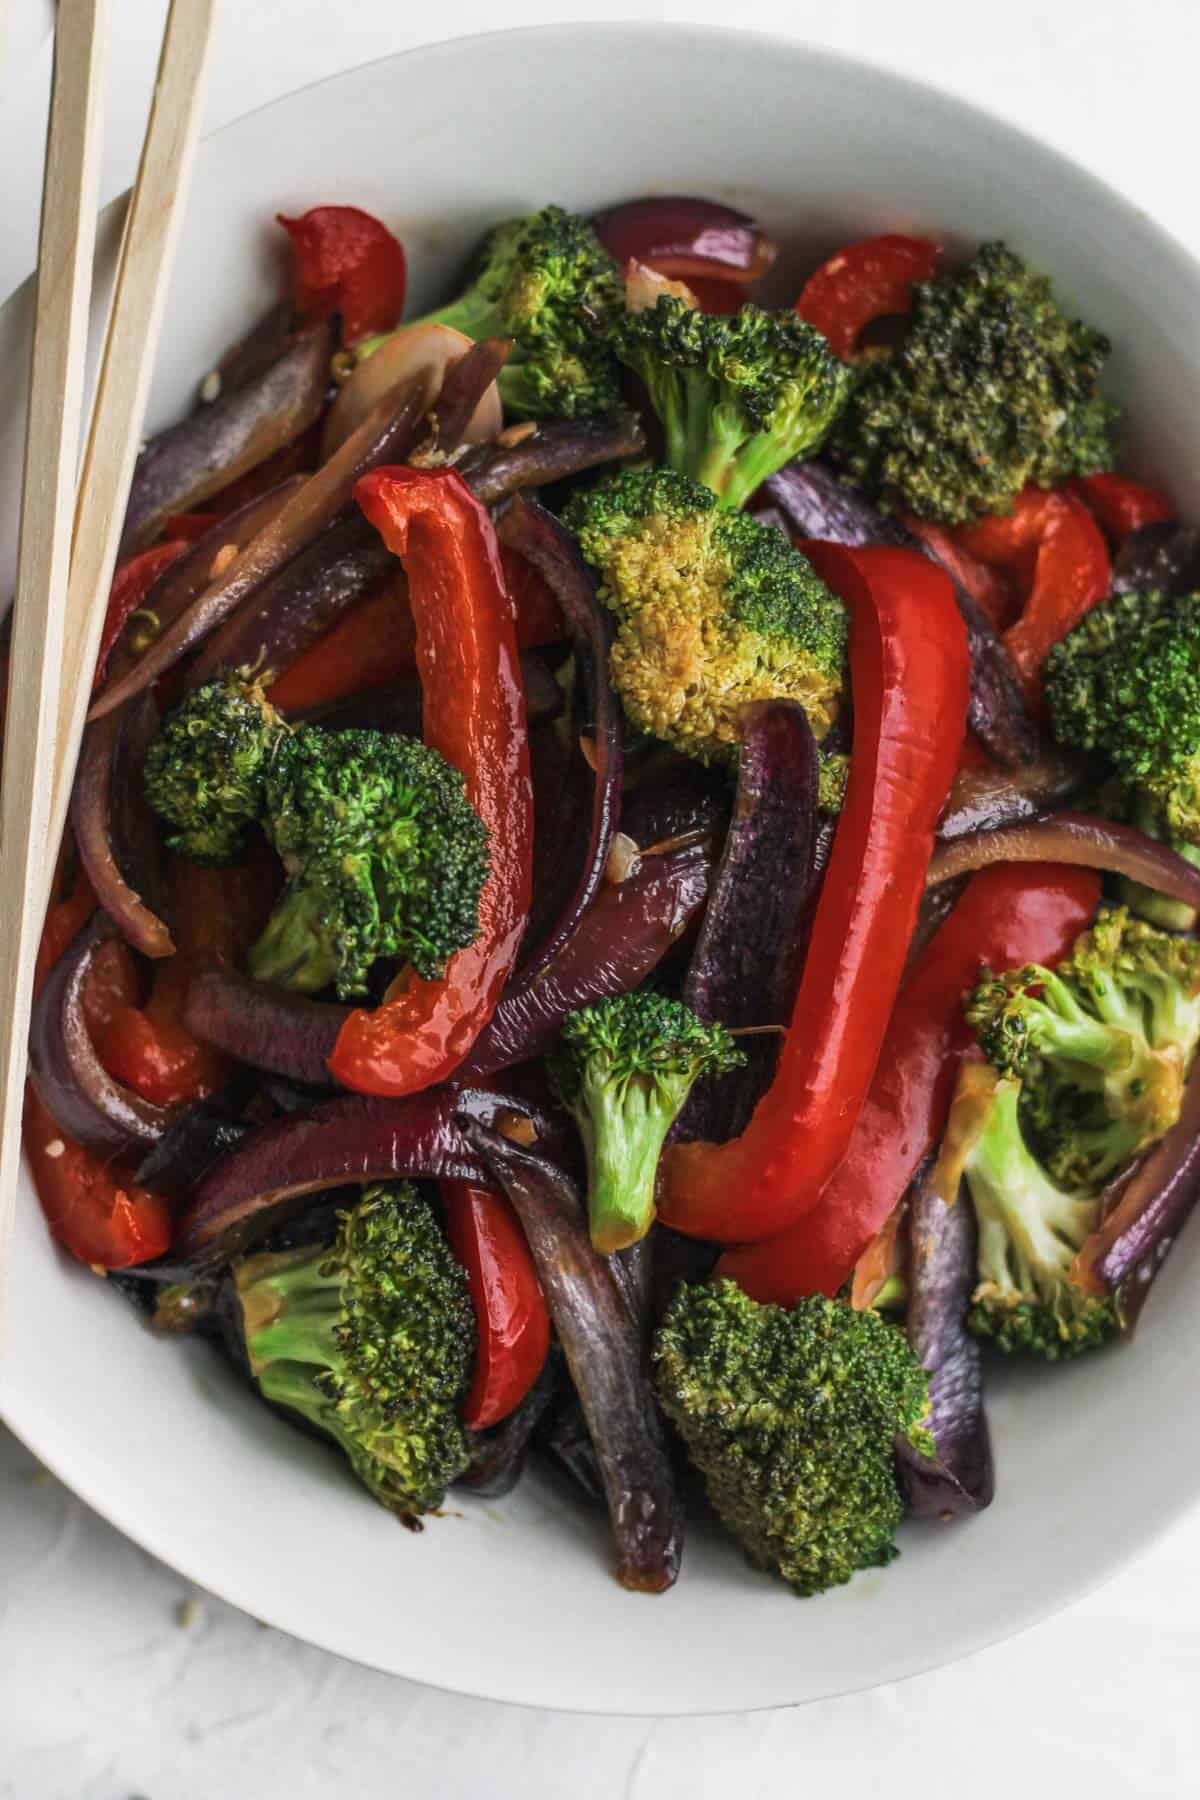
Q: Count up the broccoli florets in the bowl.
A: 12